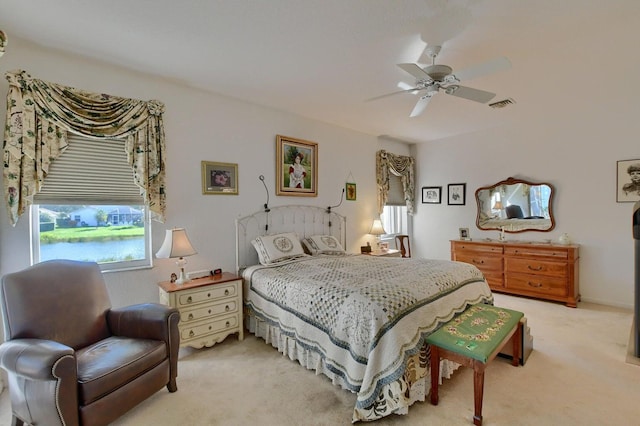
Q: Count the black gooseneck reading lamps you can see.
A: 2